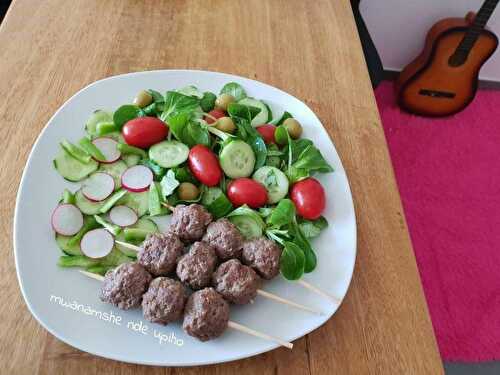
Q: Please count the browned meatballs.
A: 9